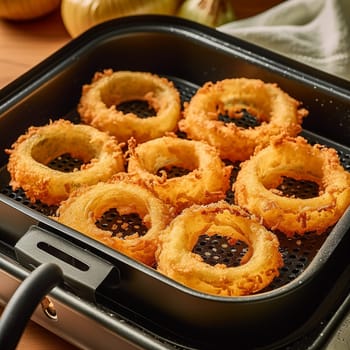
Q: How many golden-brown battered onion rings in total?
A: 7